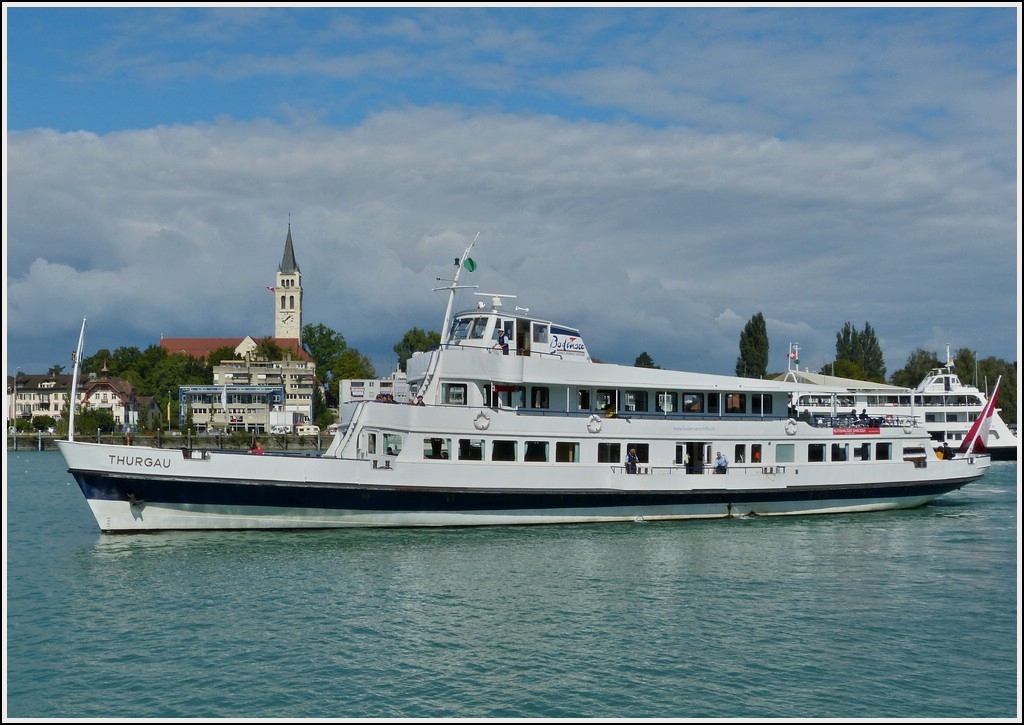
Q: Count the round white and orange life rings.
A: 4